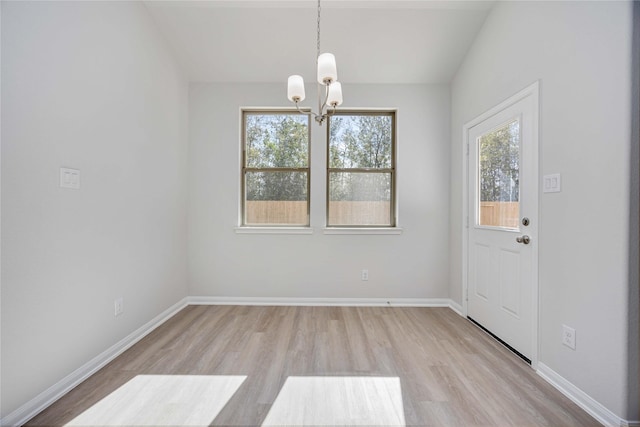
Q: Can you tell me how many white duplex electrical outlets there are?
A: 3